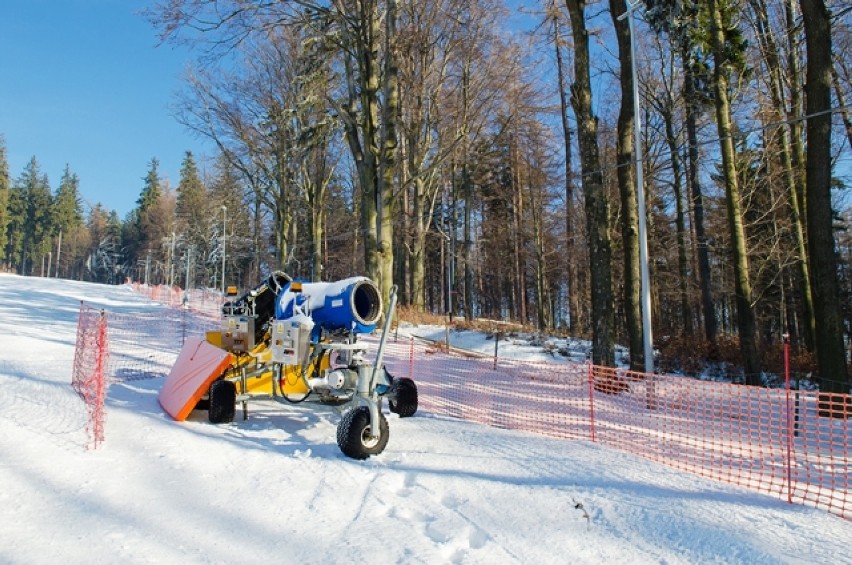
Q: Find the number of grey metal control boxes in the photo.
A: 2